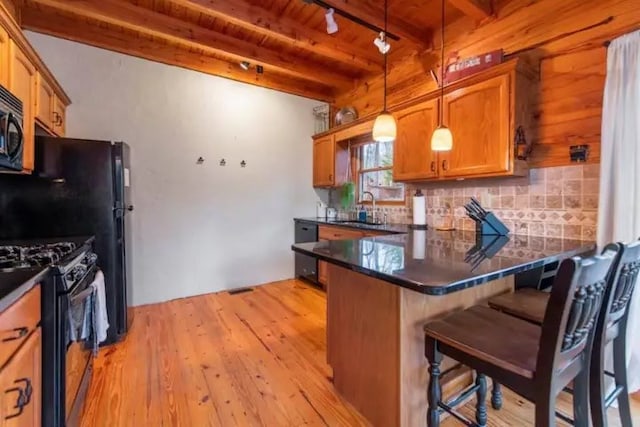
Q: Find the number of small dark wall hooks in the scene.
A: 3